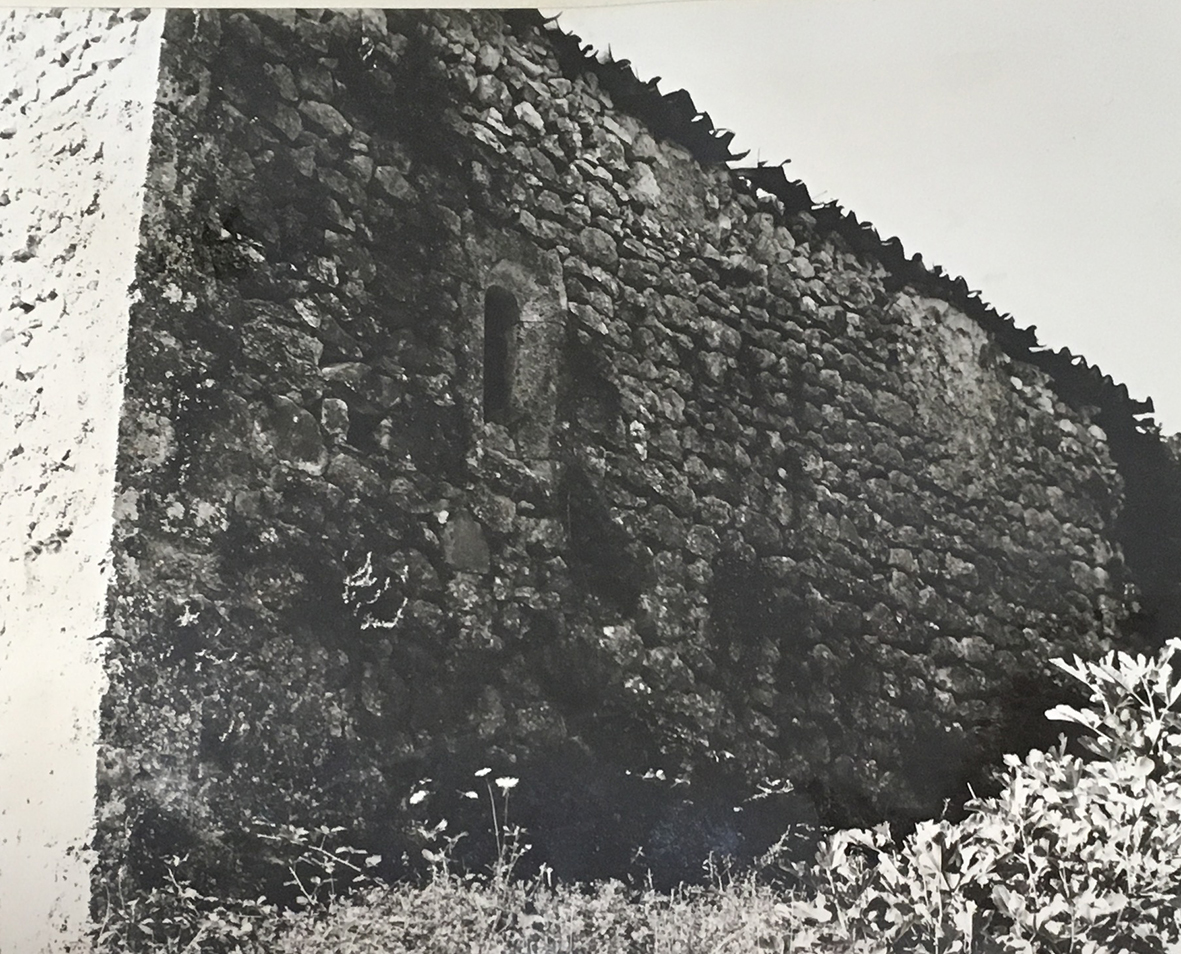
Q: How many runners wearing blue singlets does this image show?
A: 0